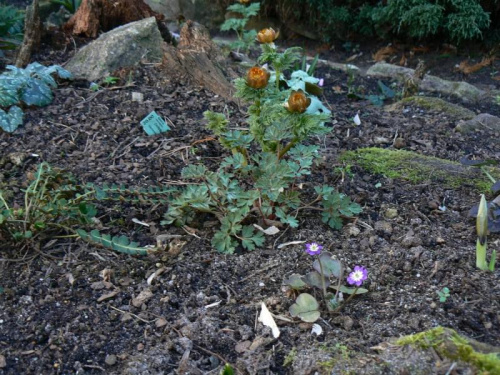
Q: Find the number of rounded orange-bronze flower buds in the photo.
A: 3